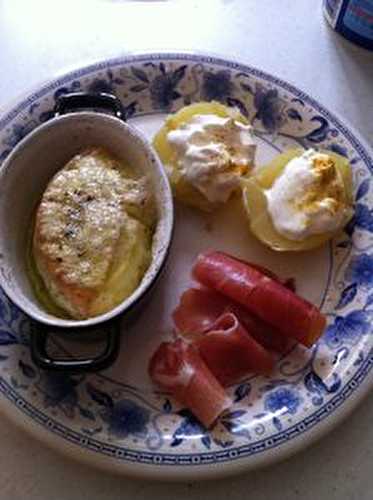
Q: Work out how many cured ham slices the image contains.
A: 3